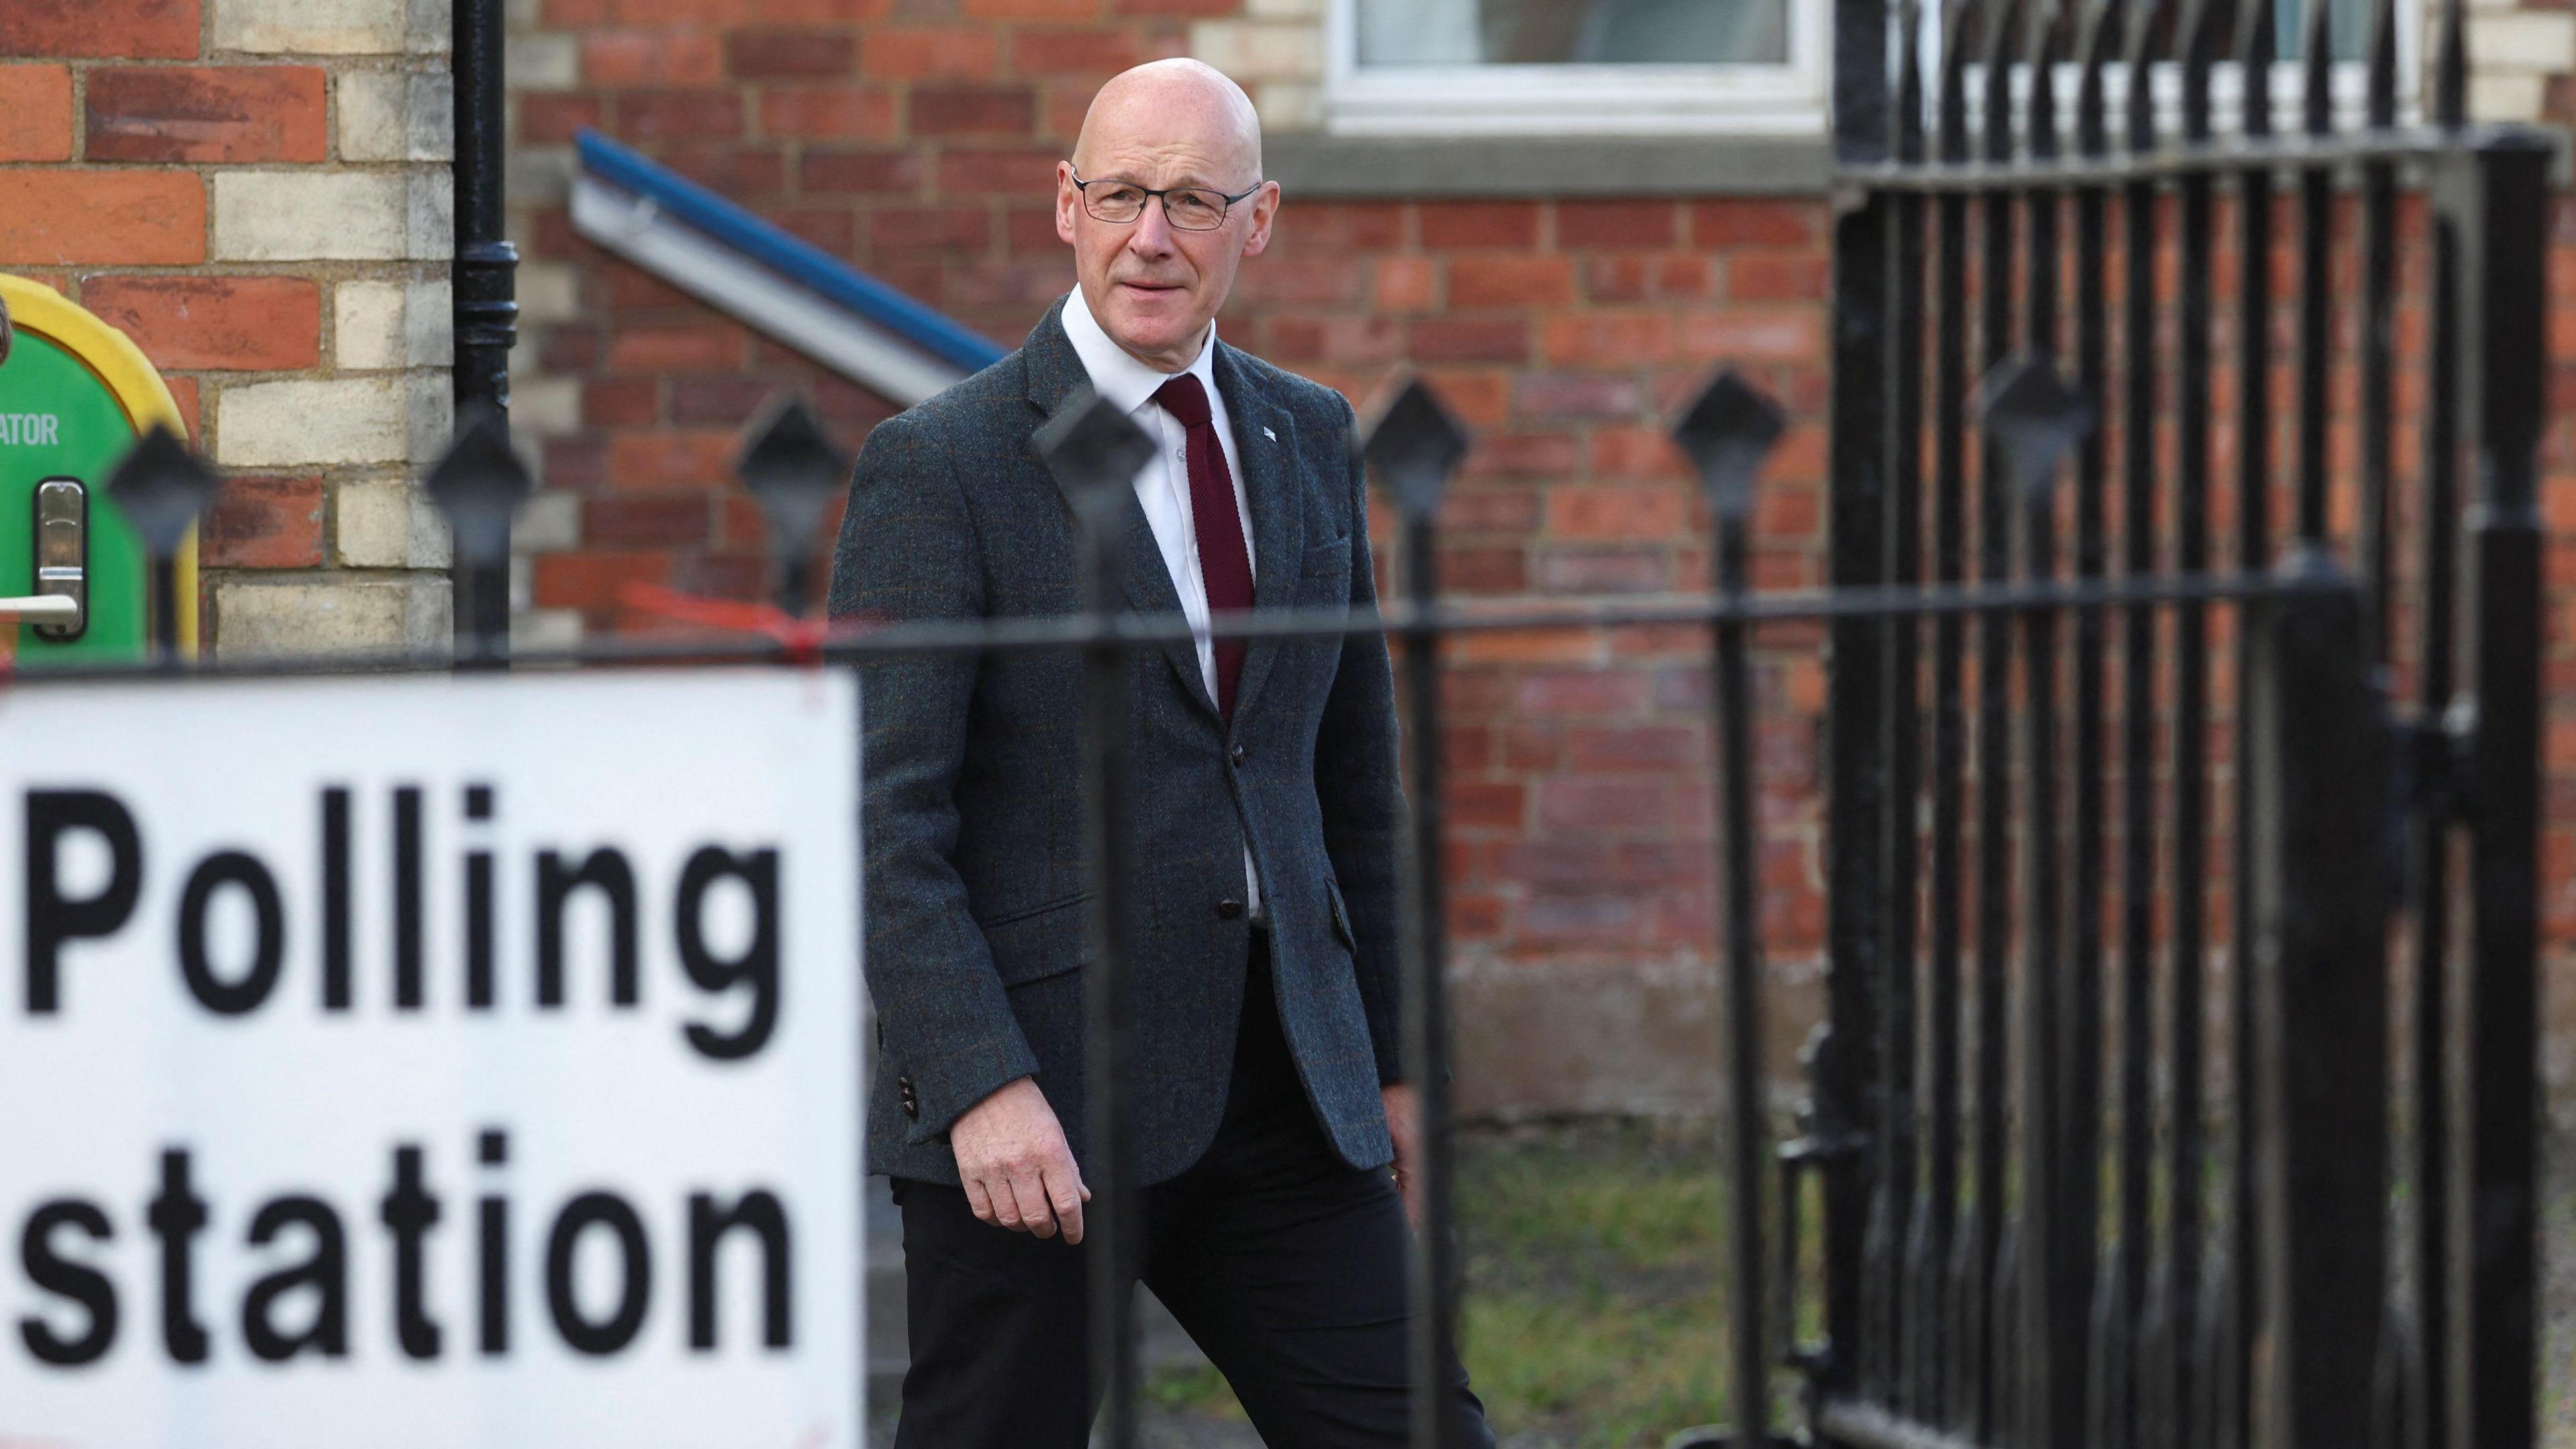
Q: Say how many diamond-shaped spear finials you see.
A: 7